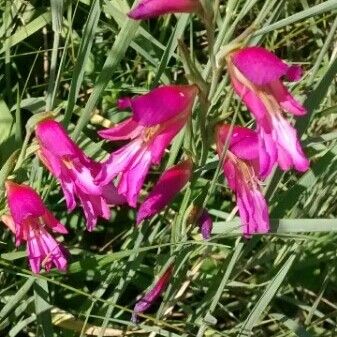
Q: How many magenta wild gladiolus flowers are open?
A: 5